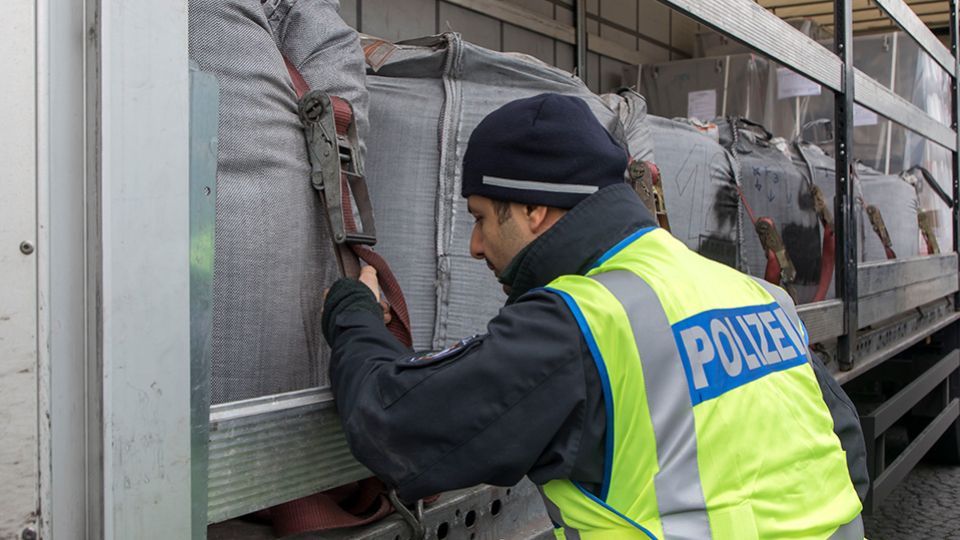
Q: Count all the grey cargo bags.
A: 6